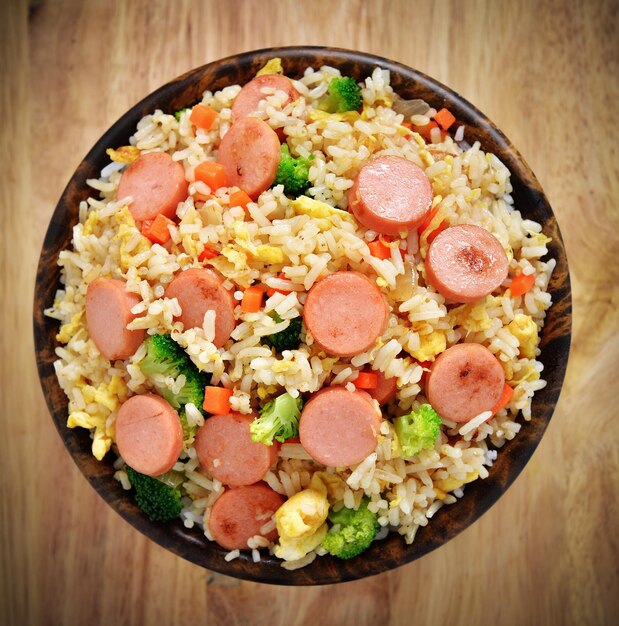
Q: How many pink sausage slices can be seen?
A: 14